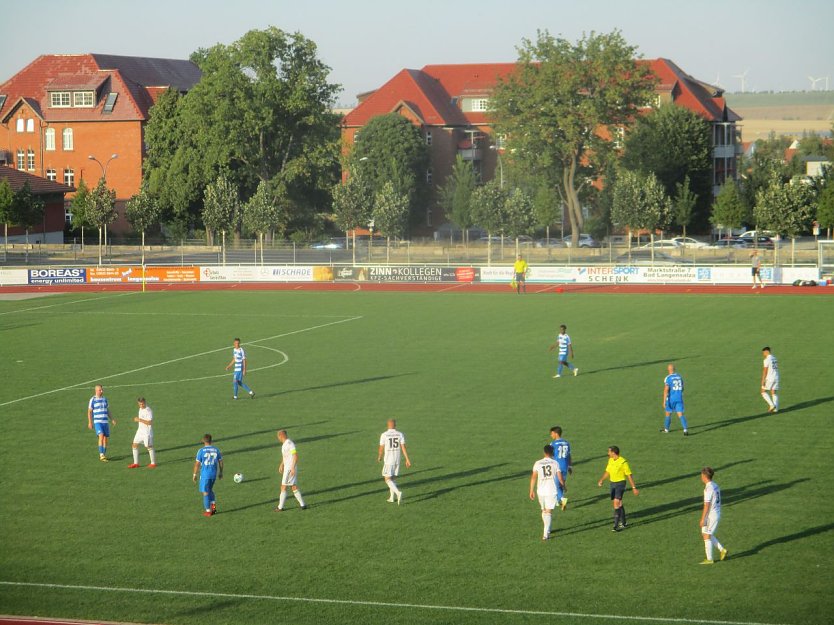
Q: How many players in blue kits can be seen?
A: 6